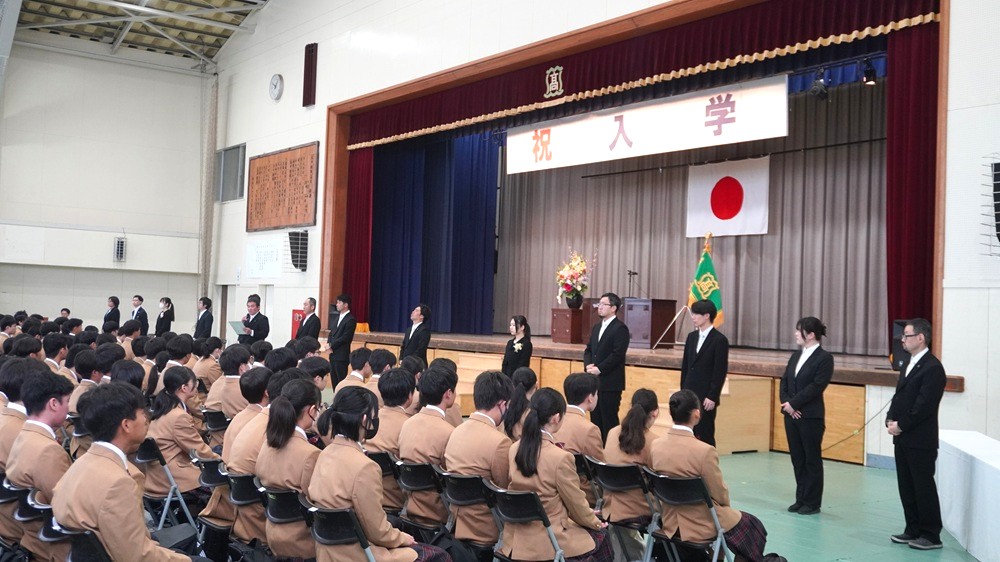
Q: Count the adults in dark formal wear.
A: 13